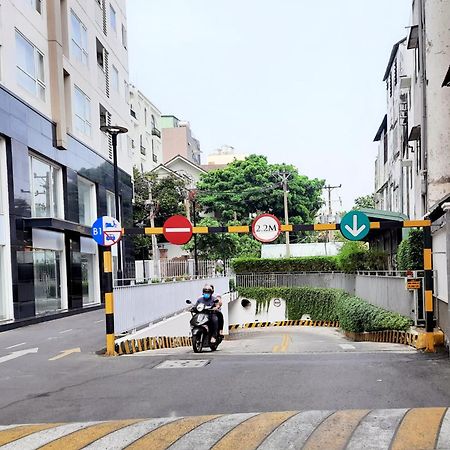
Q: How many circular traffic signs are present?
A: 4